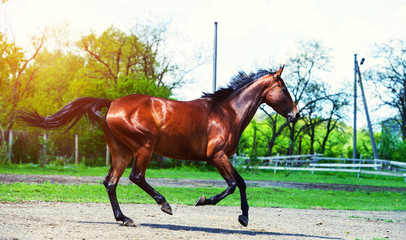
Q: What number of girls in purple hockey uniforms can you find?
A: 0